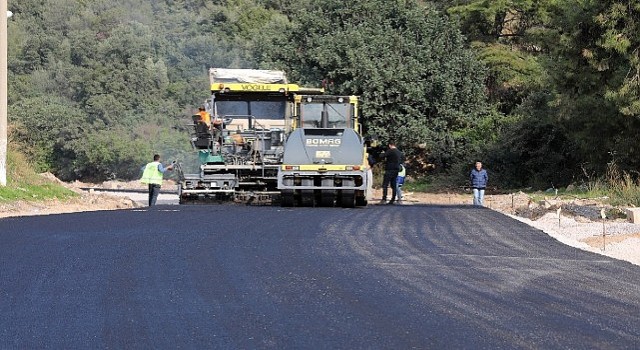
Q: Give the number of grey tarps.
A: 1